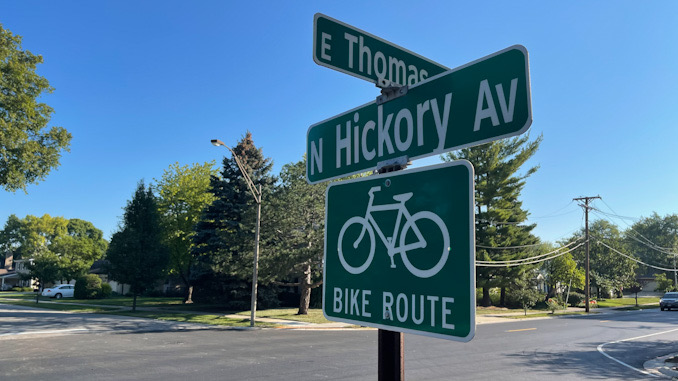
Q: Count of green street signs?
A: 3